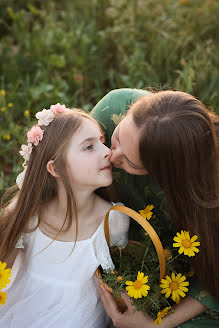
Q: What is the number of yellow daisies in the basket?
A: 5